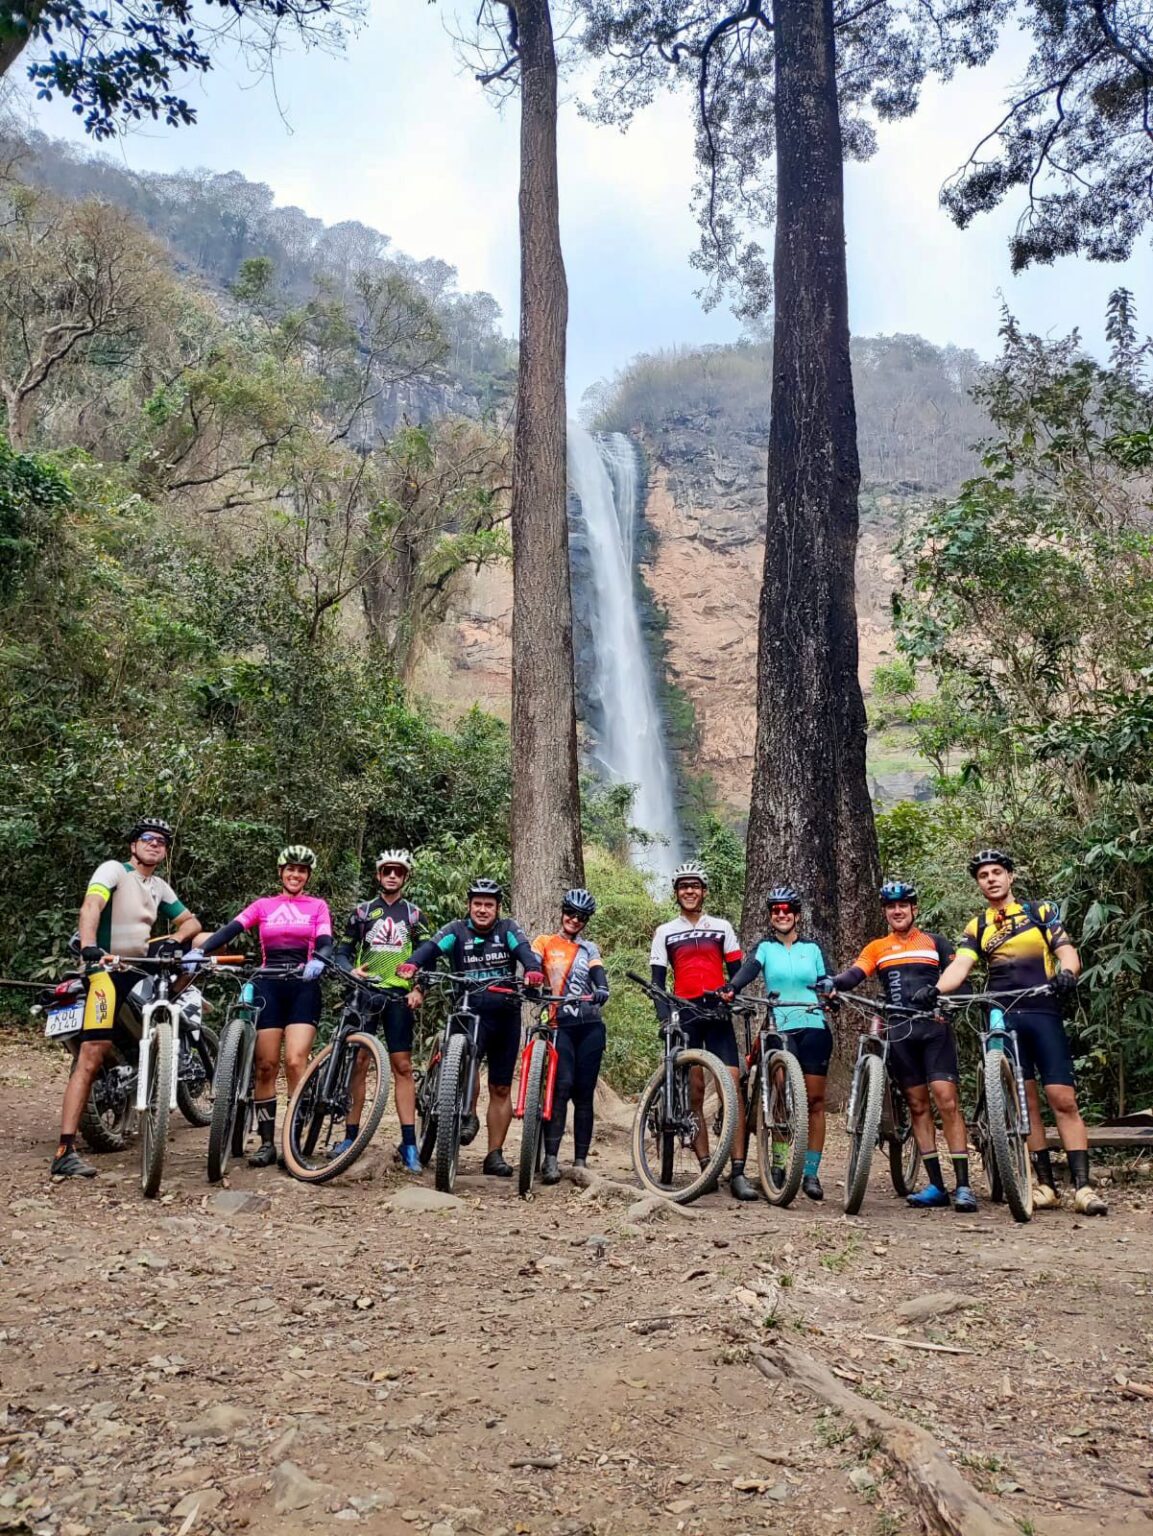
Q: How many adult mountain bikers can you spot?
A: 9